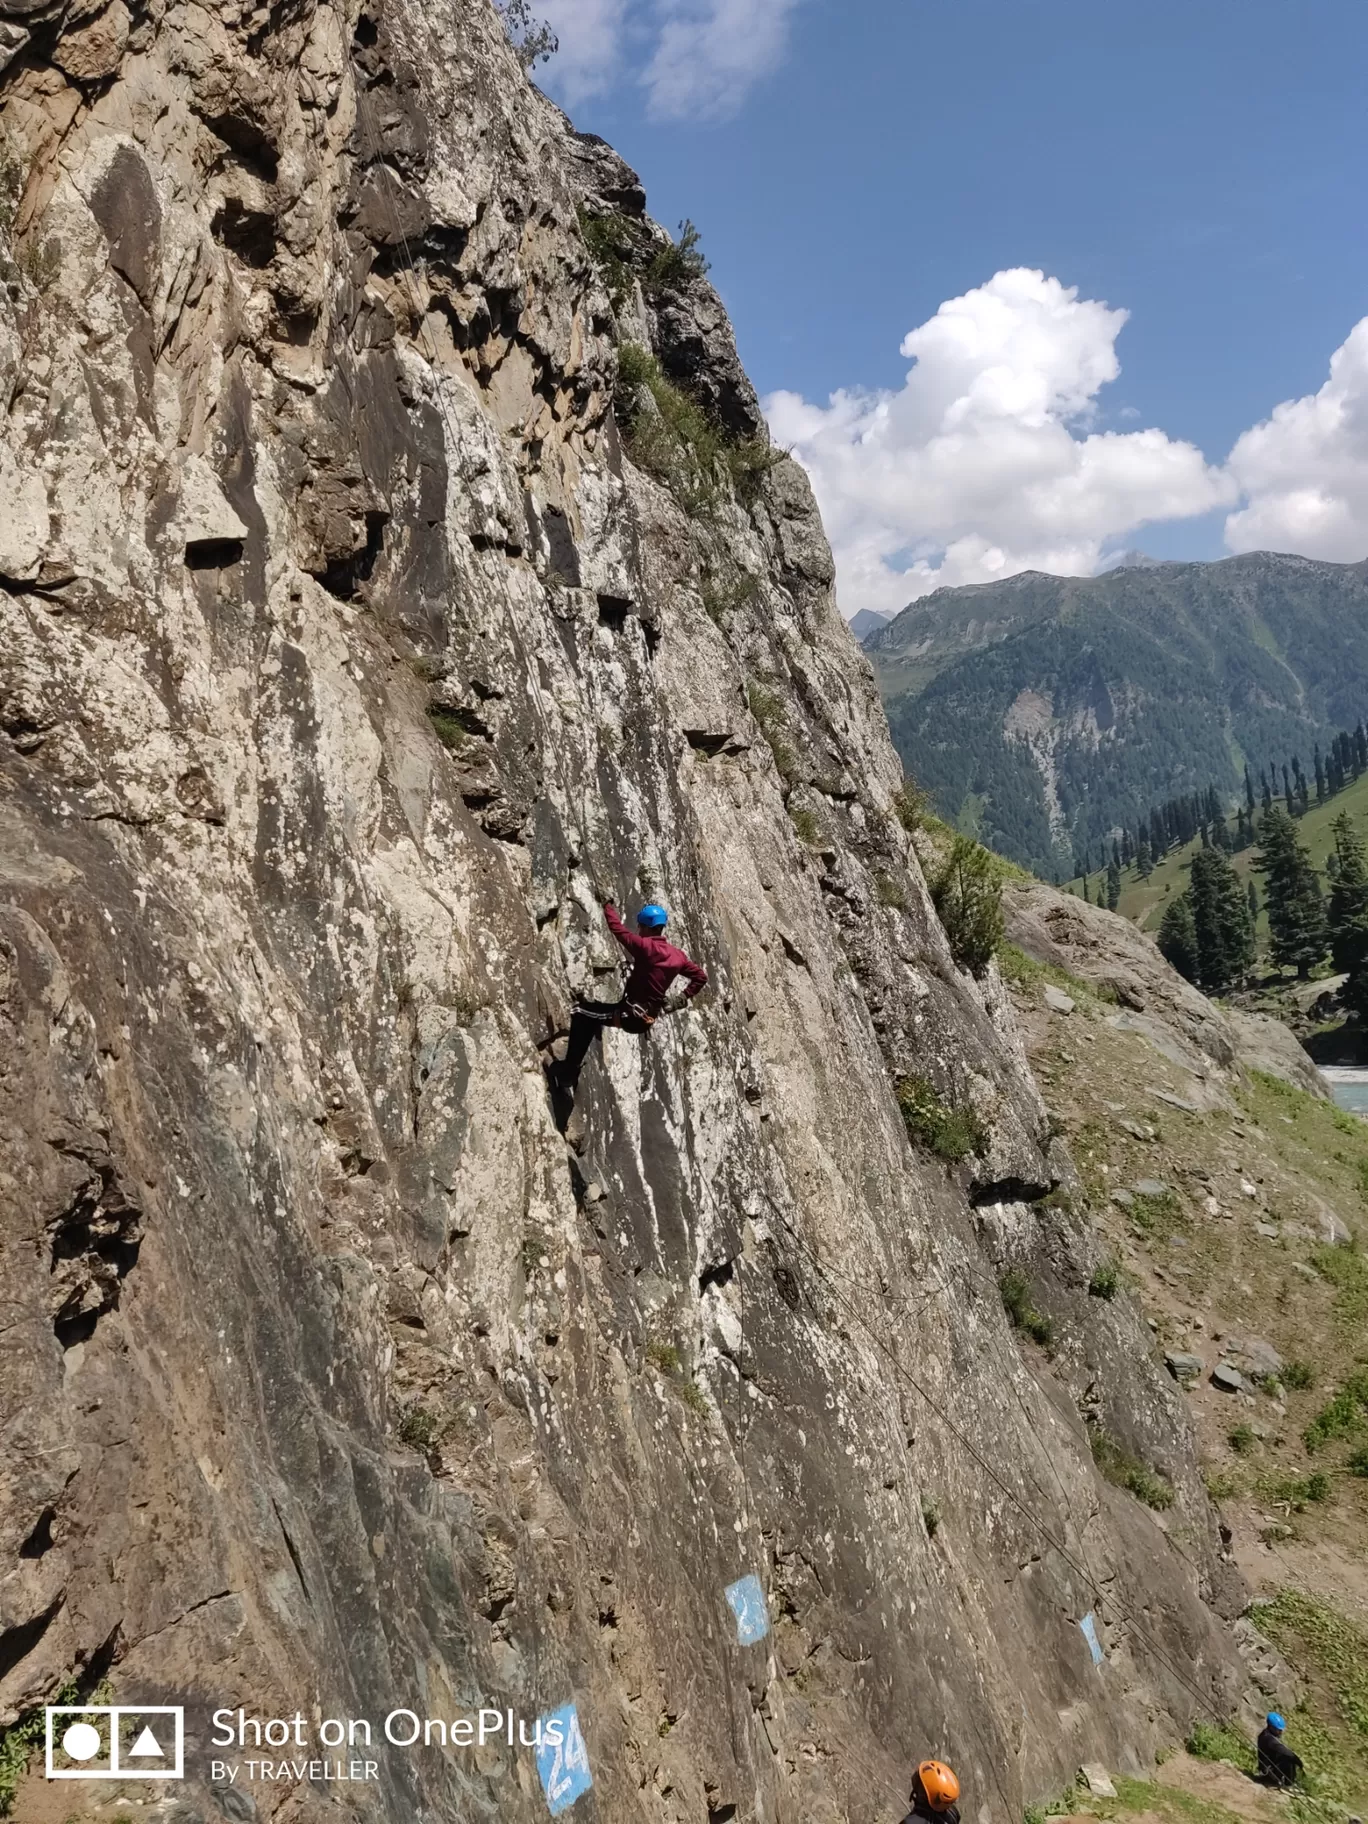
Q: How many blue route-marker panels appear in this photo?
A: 3